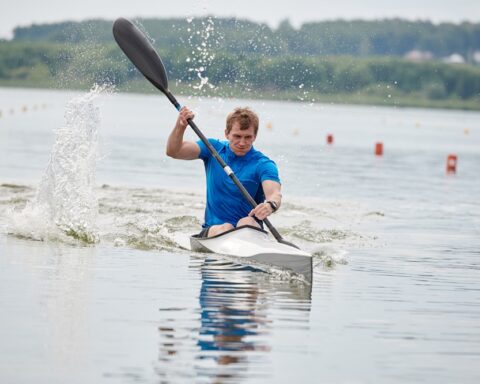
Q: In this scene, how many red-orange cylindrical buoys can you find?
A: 3